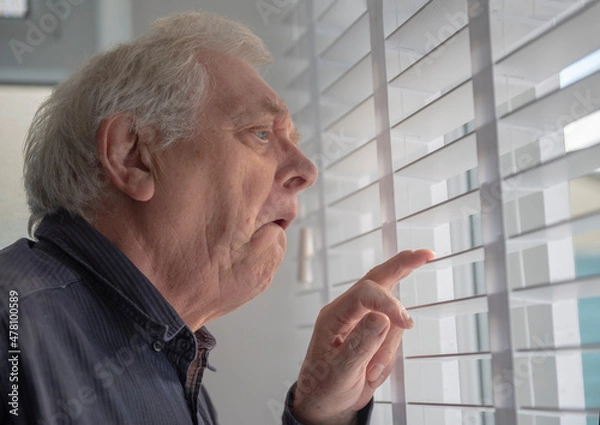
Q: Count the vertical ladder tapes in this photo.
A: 3